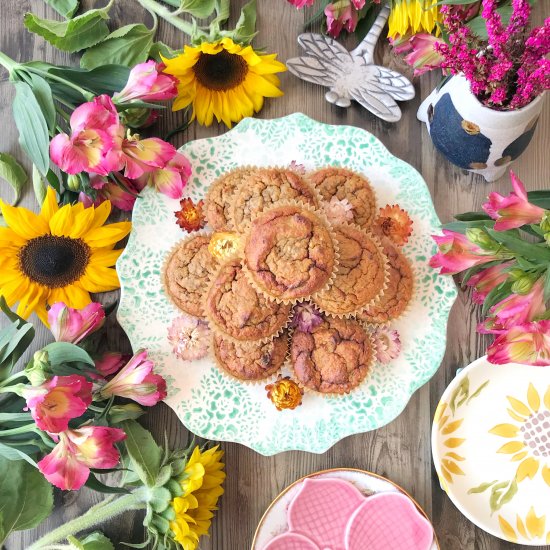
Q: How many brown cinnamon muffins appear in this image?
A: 10